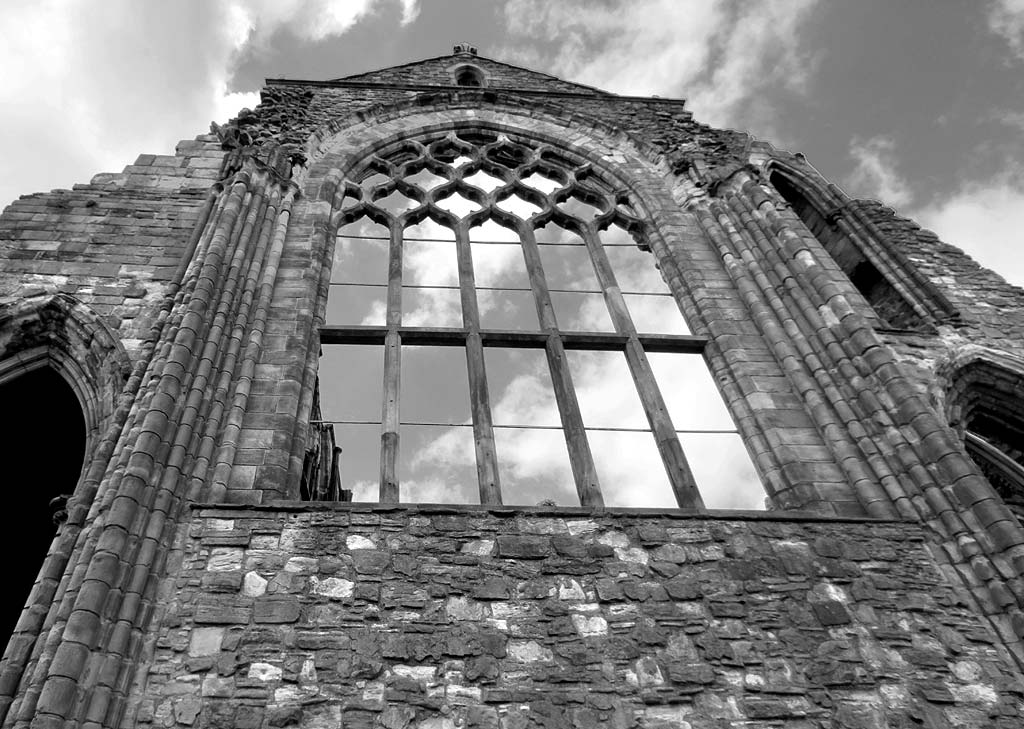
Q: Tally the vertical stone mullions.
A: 4